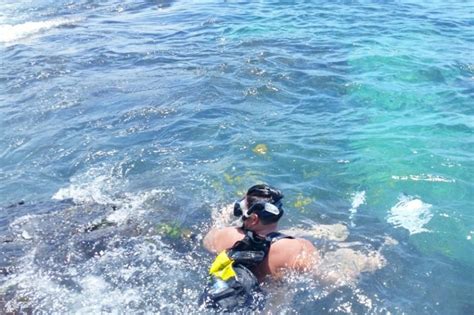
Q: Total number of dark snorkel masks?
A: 1